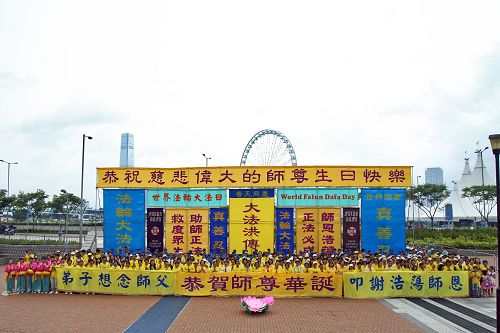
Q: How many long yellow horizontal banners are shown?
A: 4